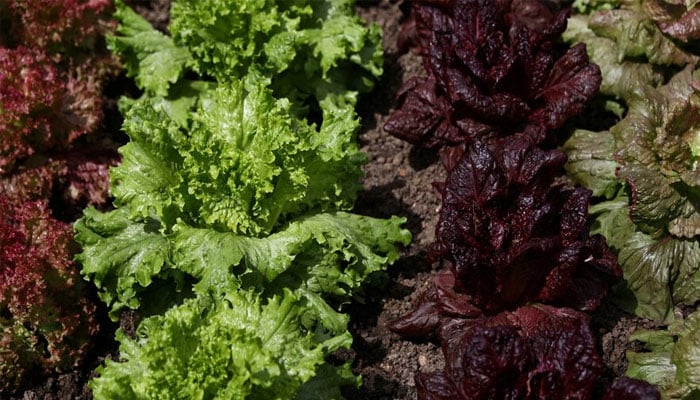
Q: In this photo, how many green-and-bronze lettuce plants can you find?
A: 3